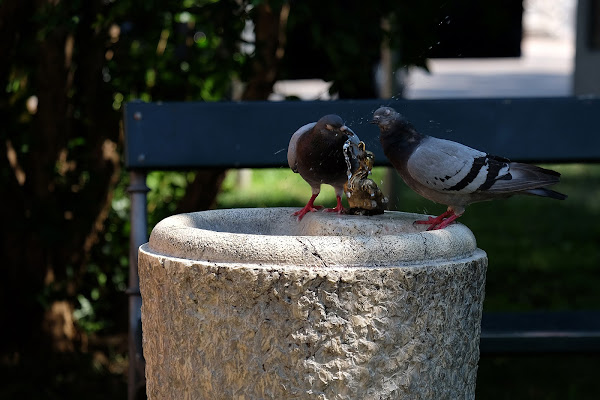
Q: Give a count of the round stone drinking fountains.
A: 1